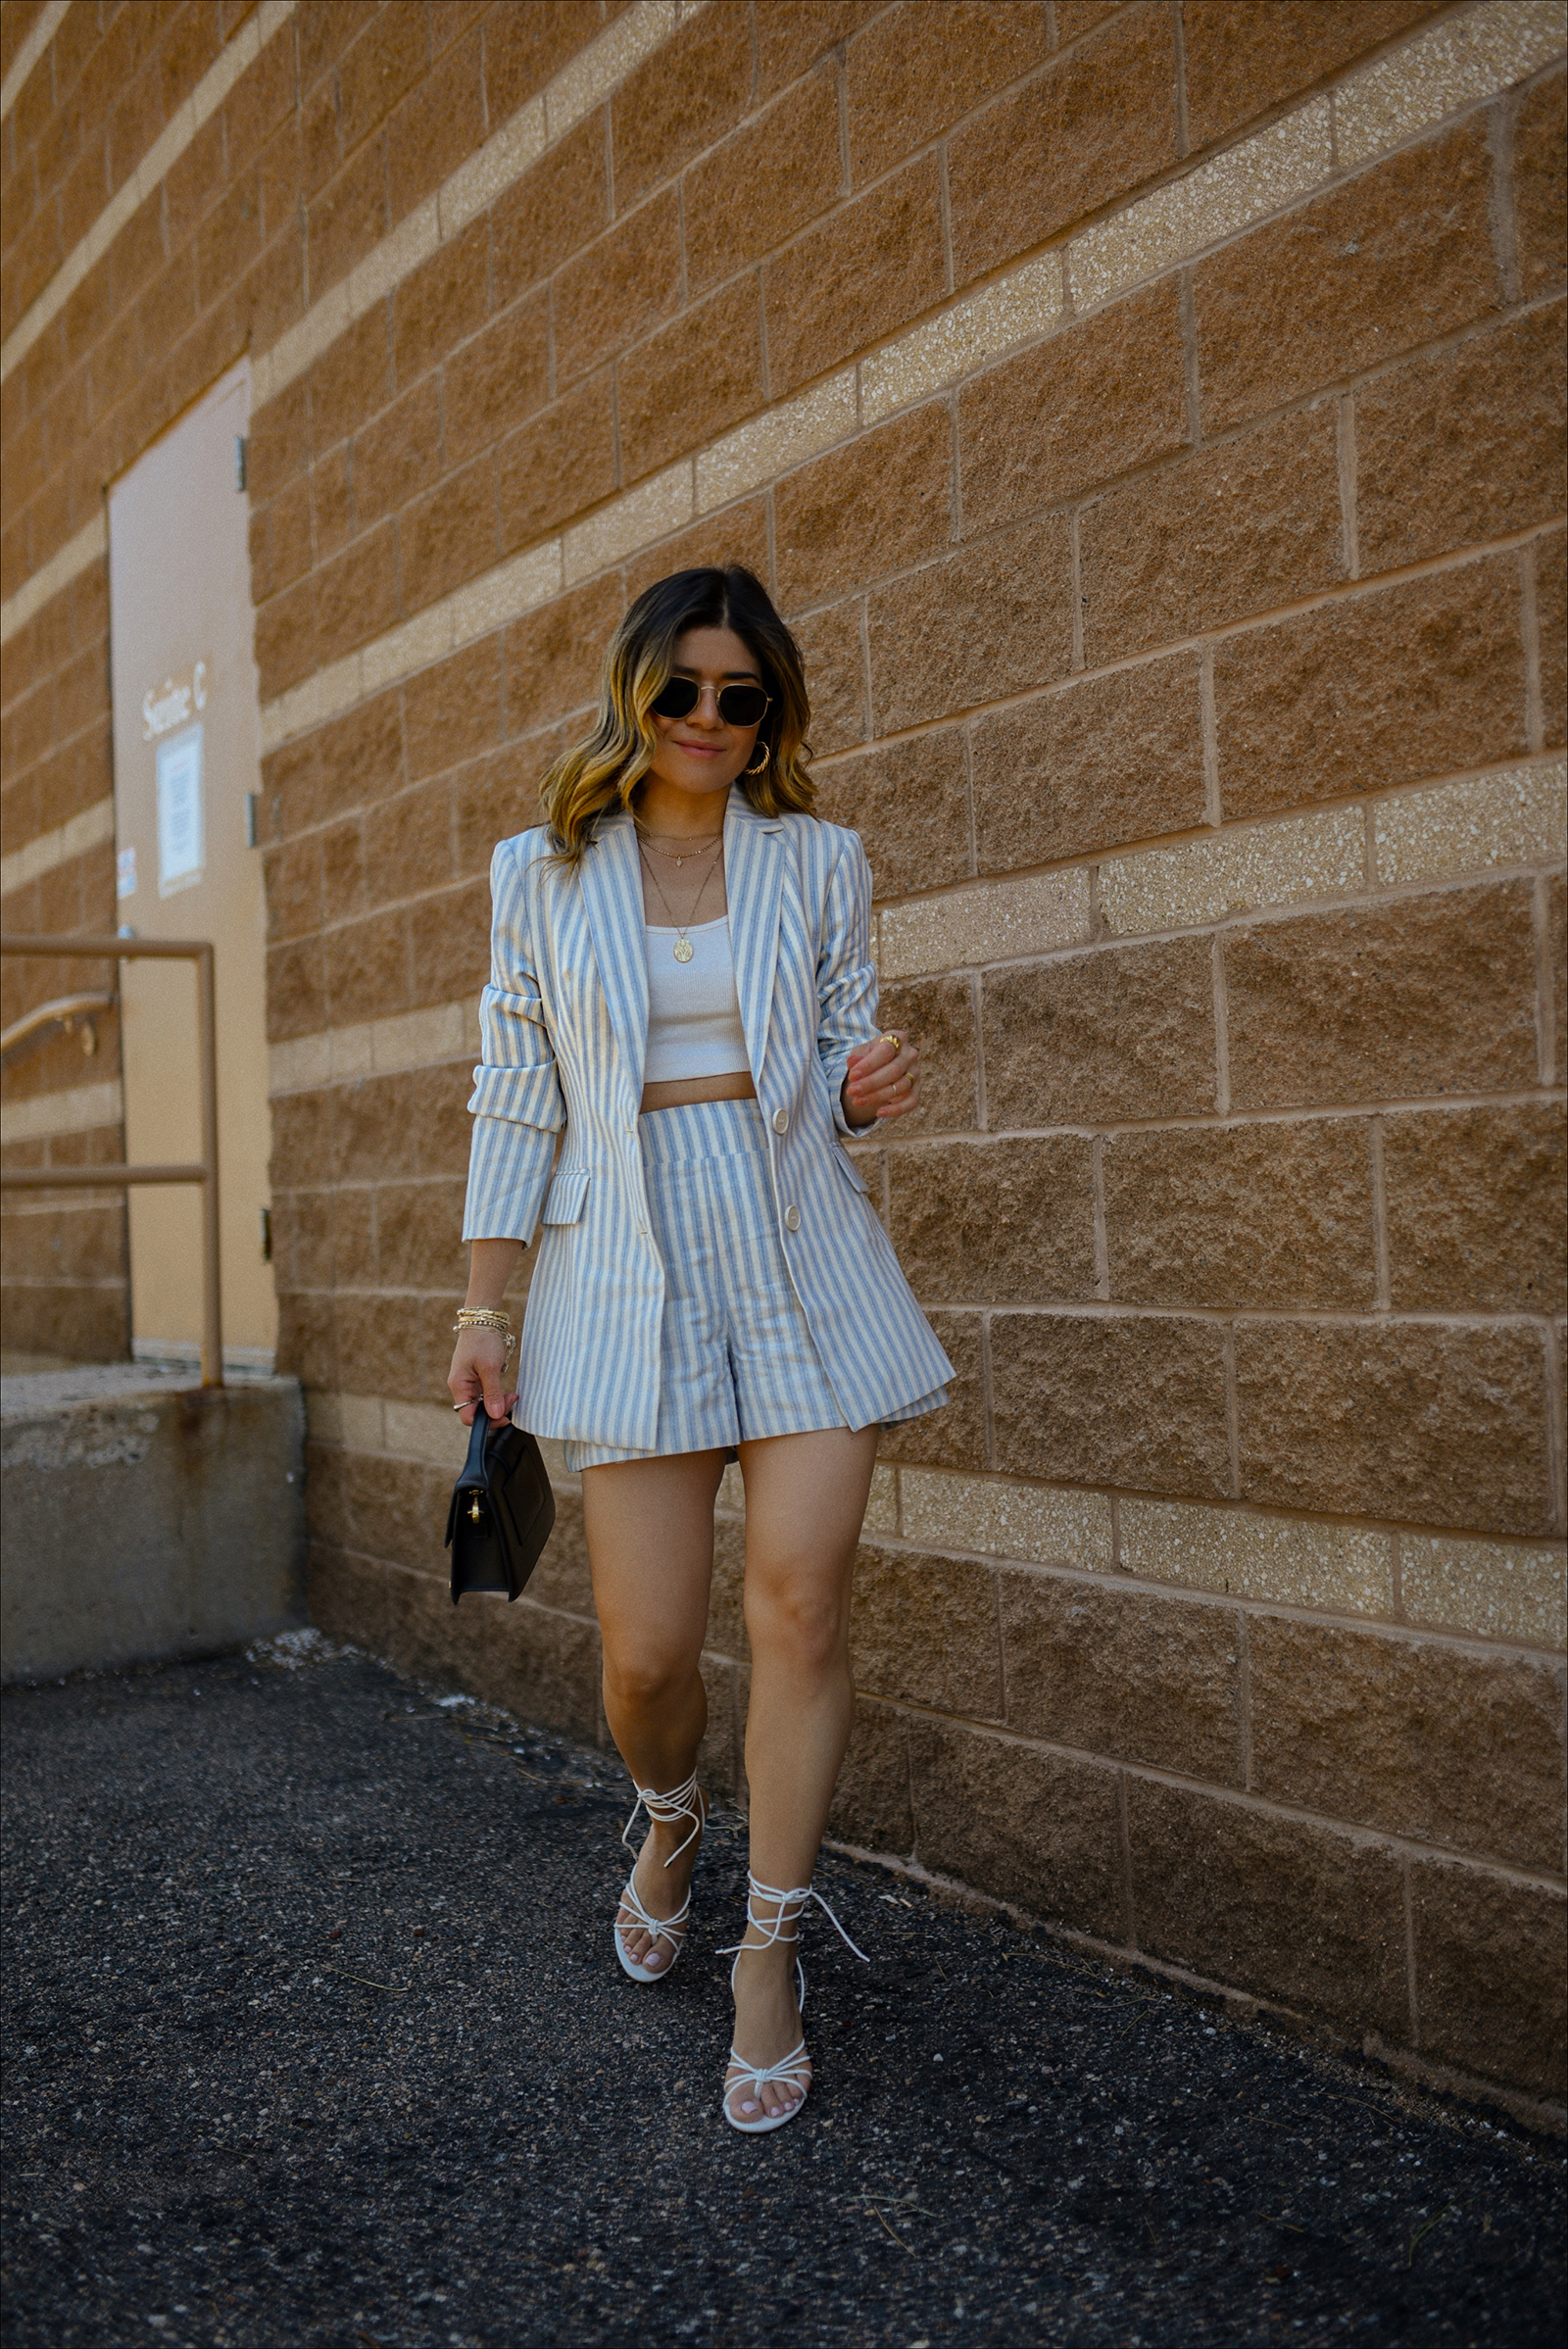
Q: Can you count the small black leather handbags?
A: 1